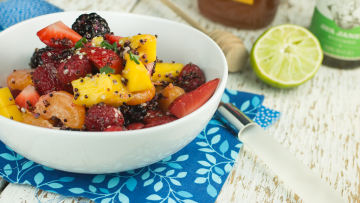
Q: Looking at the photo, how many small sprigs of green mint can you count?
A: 4